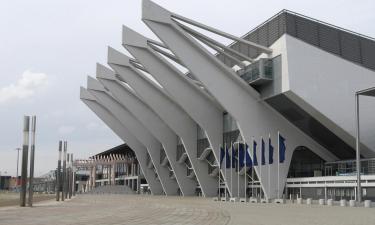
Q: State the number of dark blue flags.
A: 9